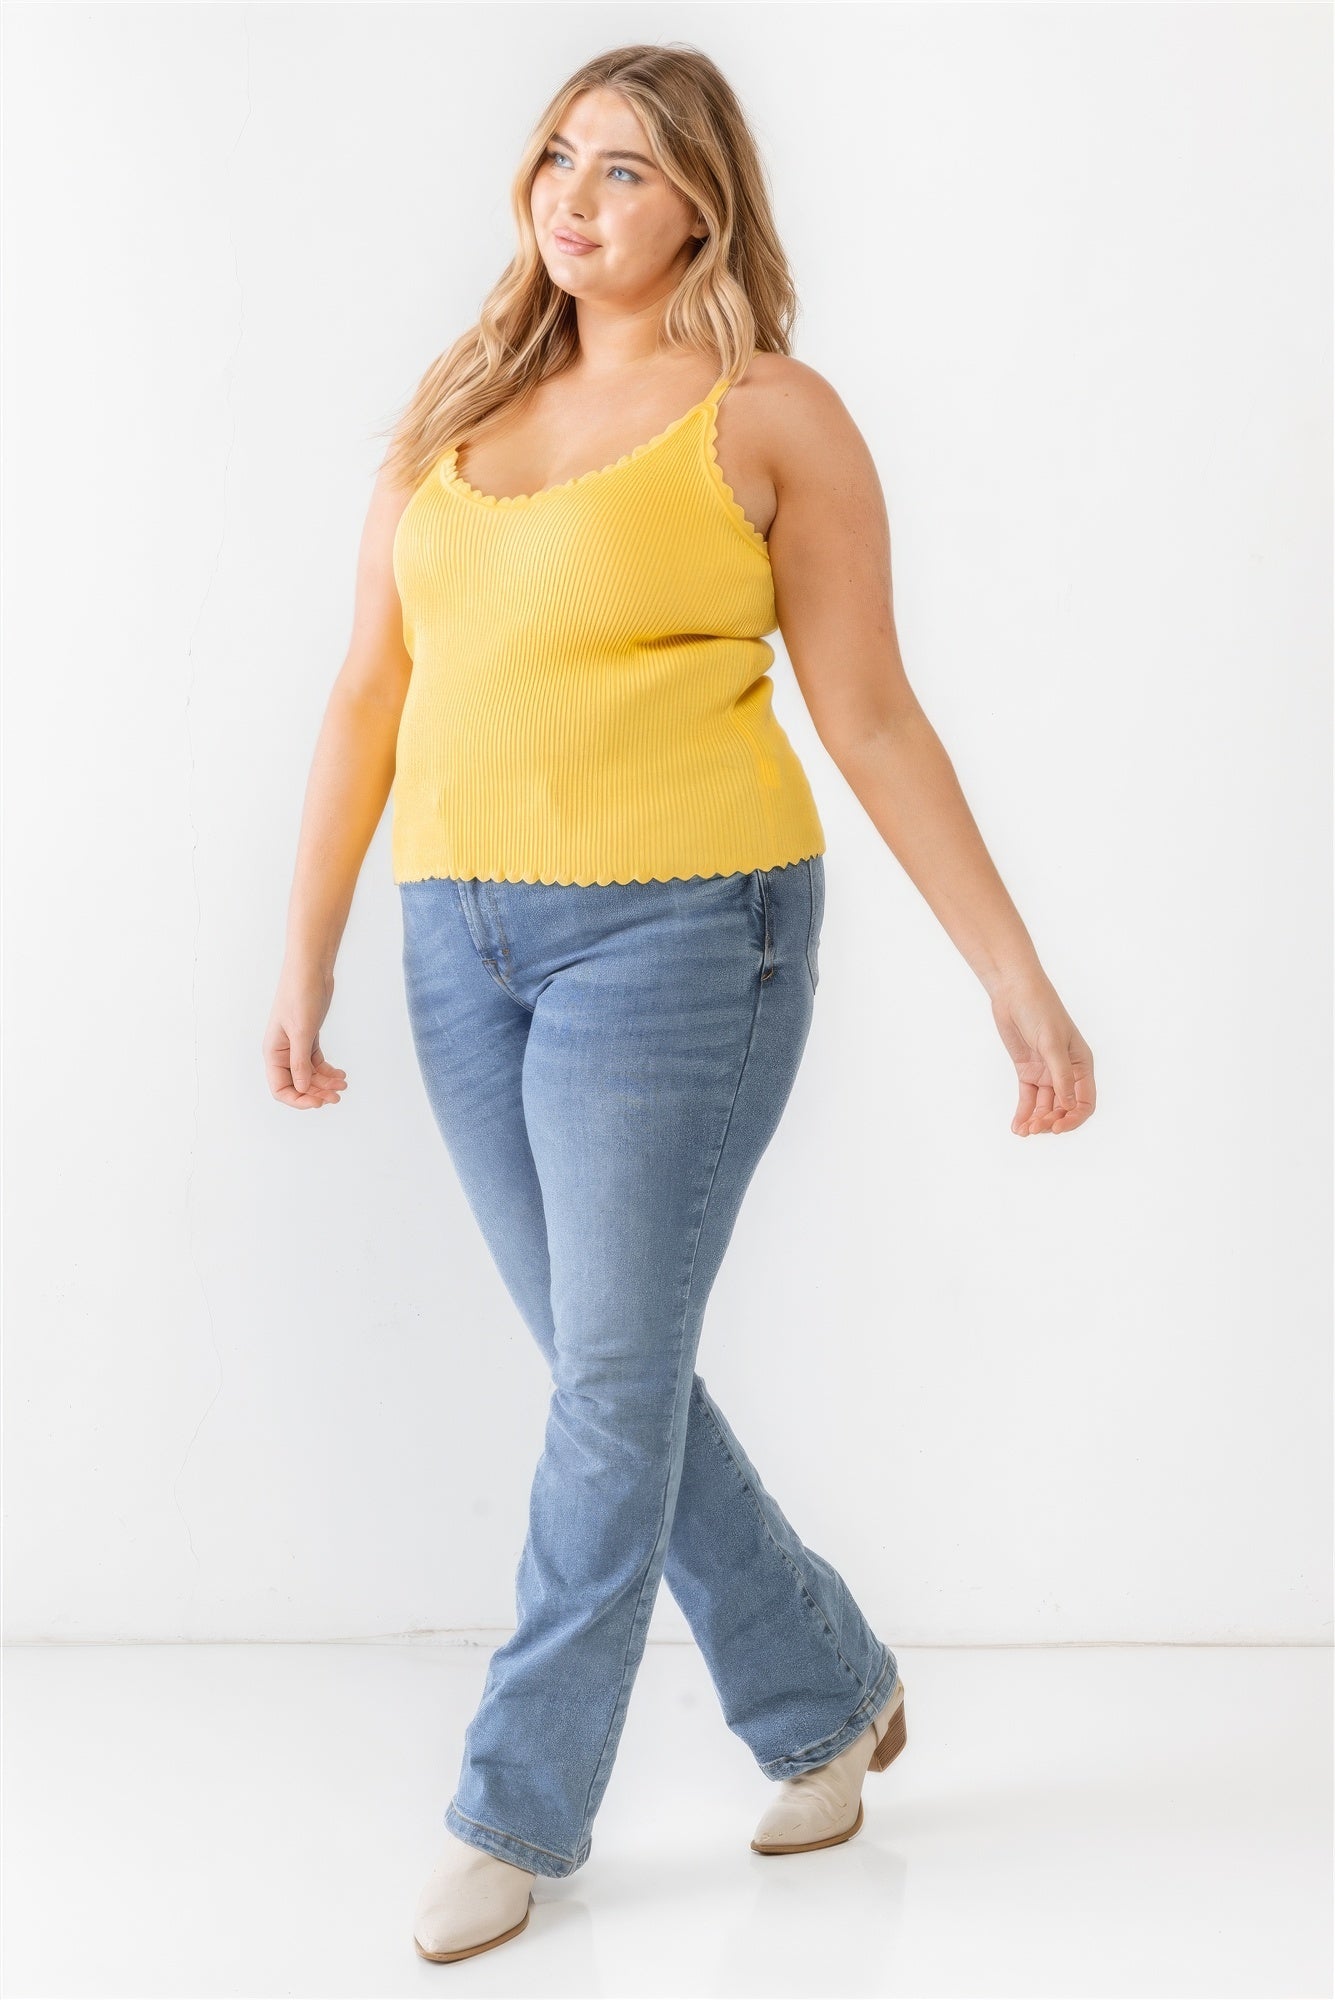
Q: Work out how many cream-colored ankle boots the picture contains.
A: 2